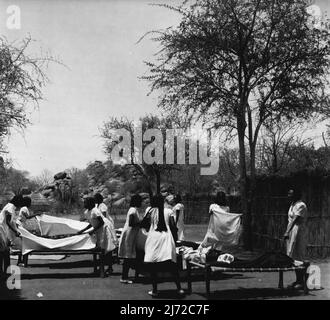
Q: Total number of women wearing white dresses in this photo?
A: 9